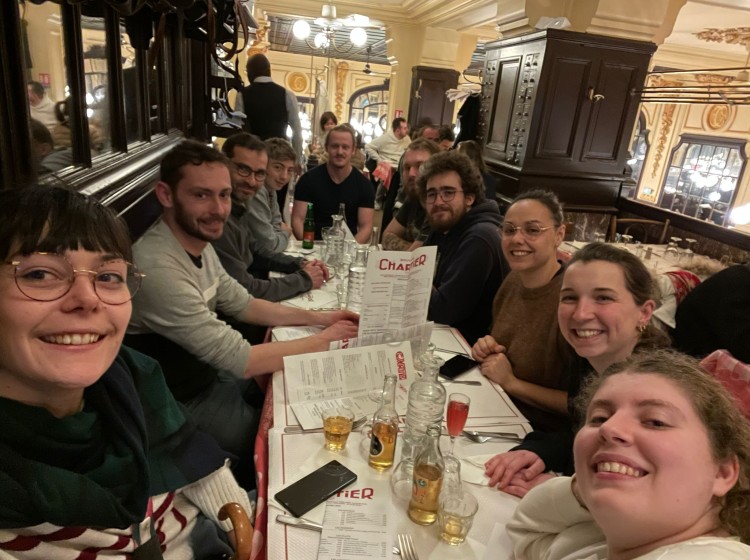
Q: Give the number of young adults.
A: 10